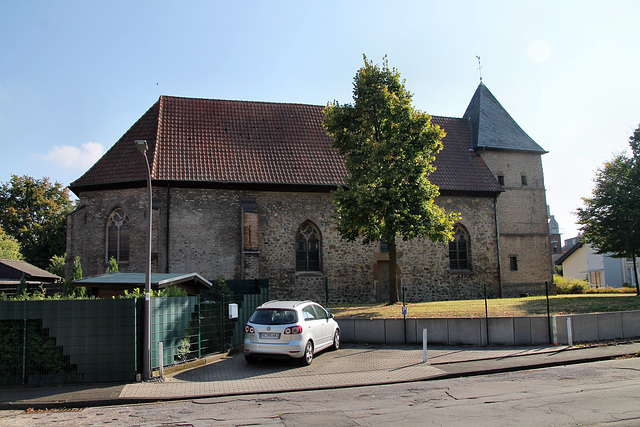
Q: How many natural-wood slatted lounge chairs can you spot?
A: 0